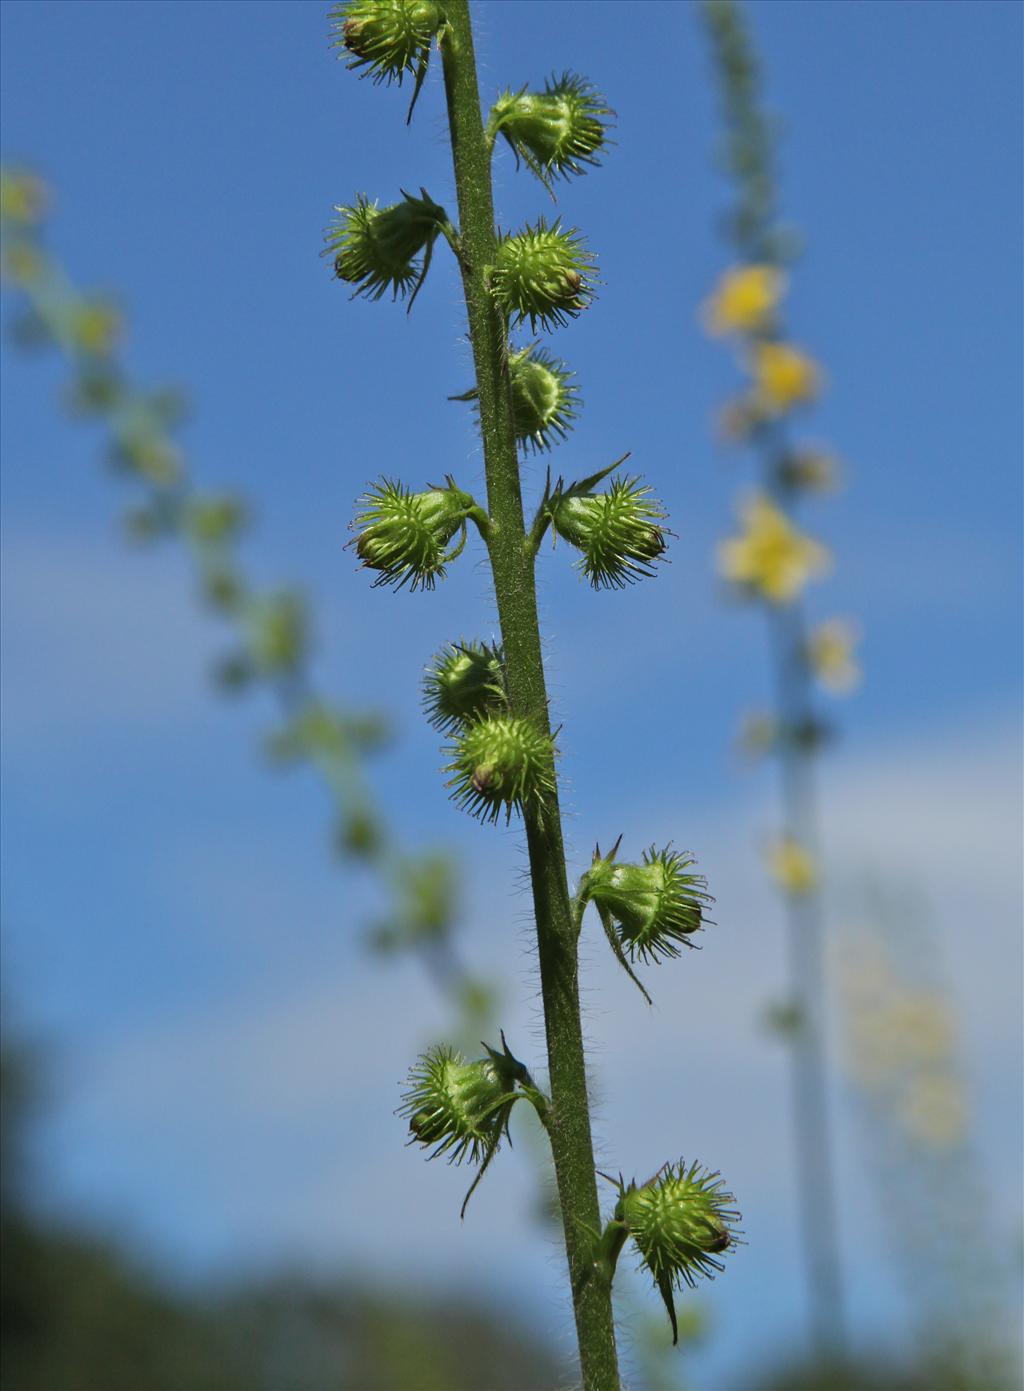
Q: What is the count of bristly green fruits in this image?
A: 12